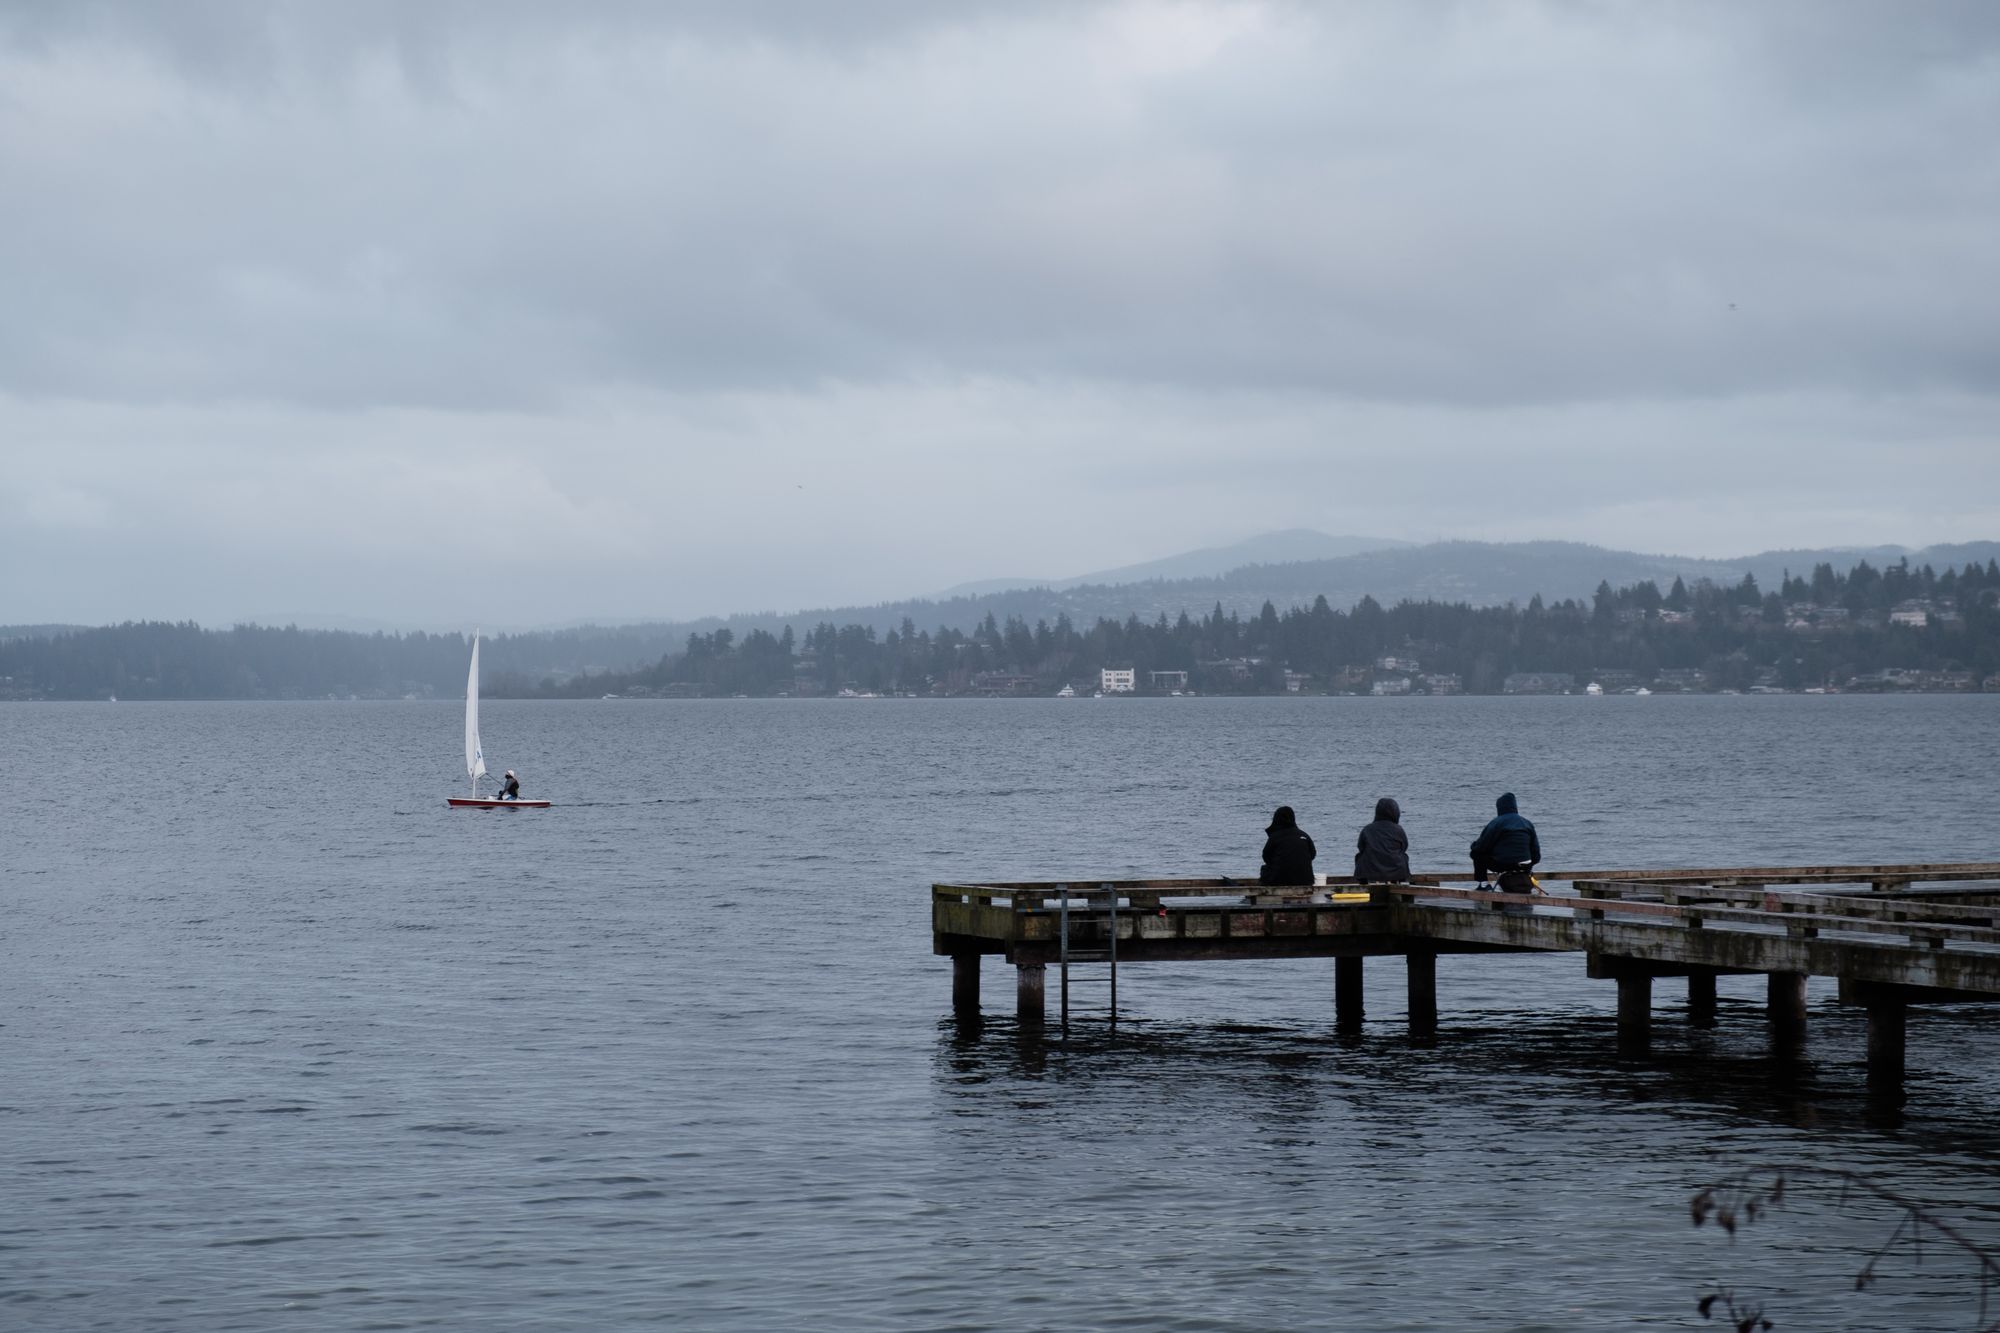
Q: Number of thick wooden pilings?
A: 8